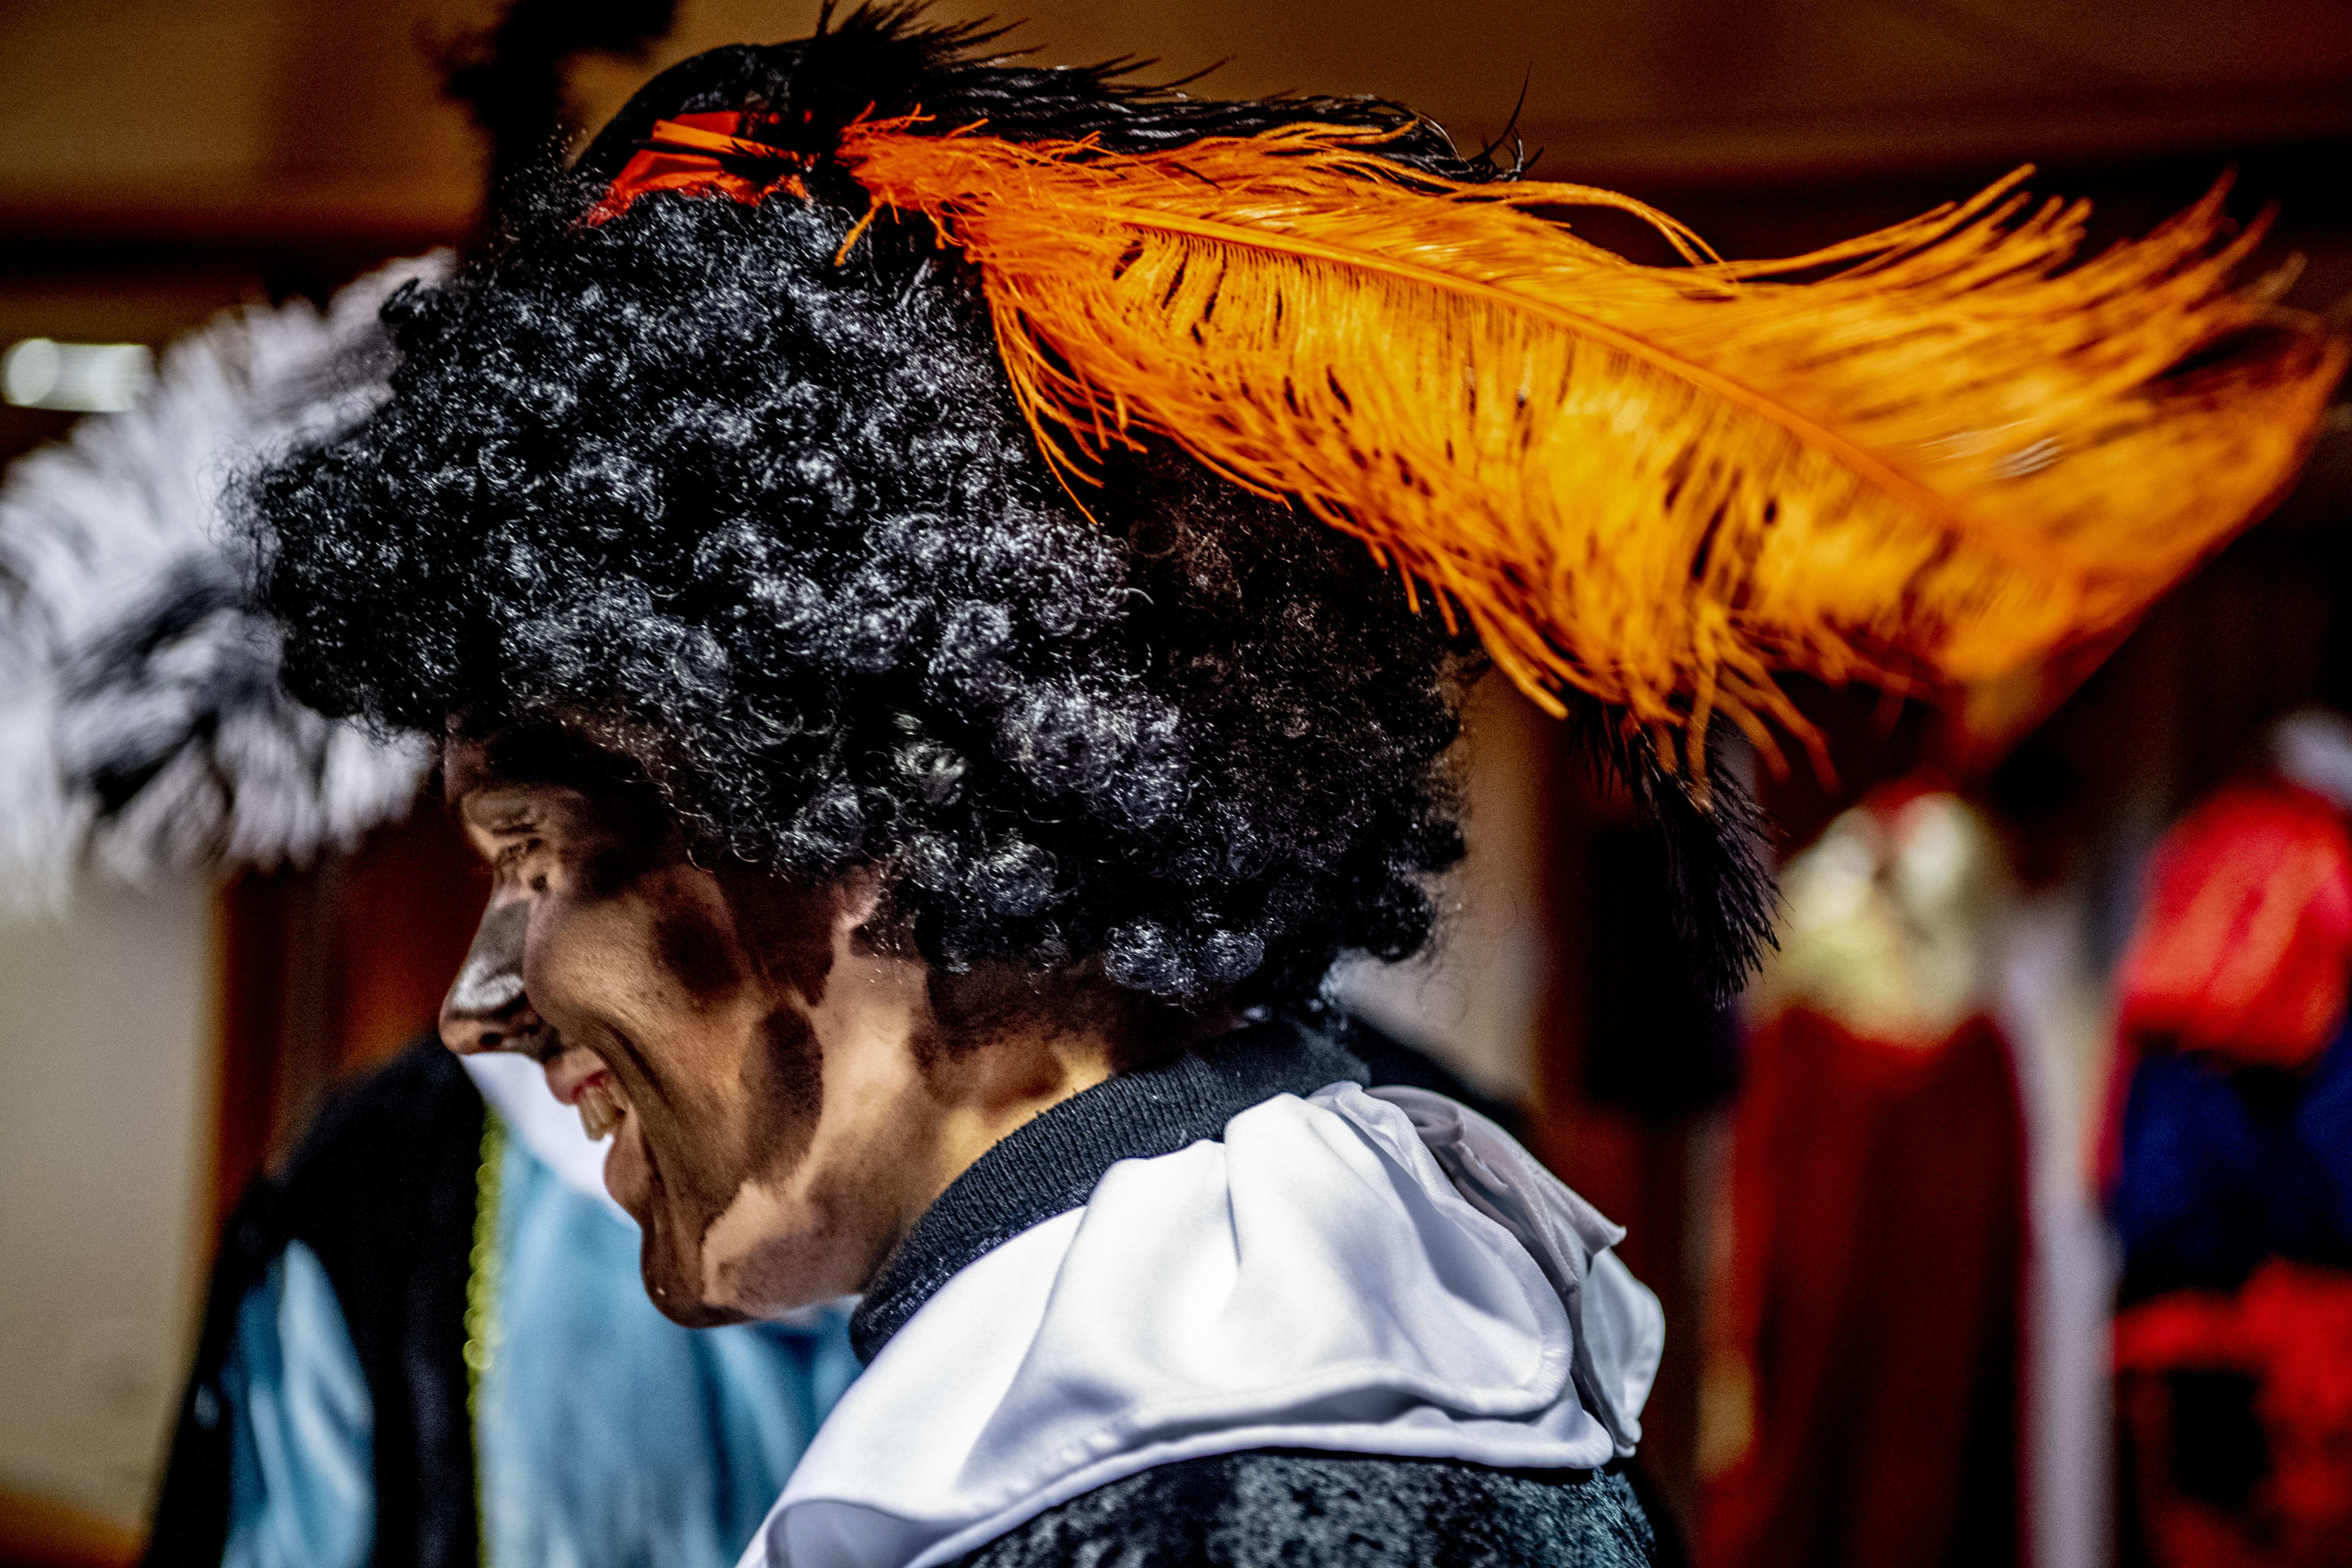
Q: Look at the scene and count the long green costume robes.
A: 0